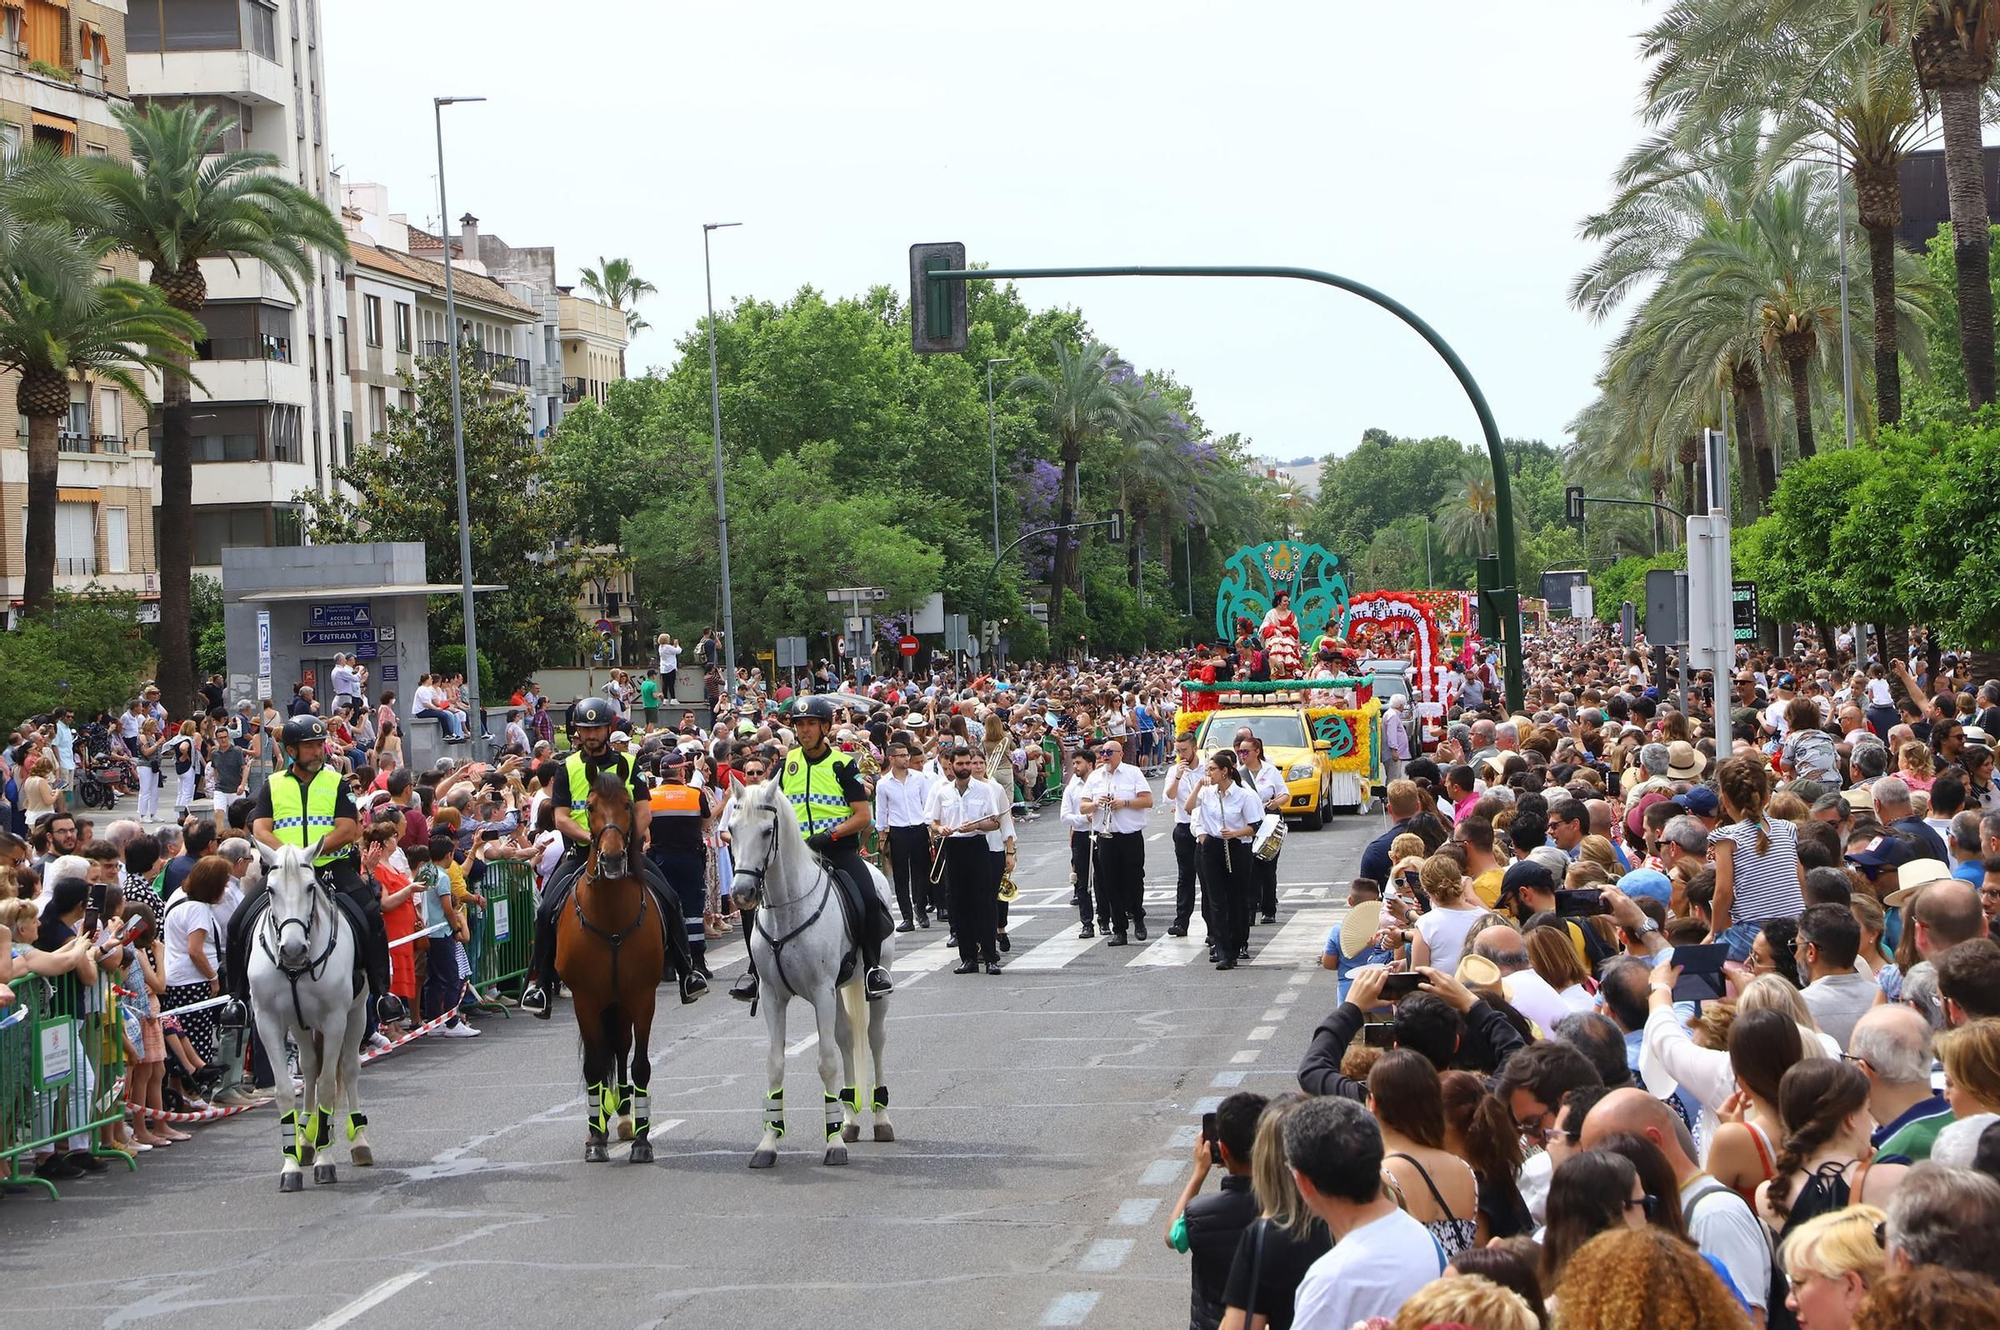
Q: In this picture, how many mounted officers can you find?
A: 3